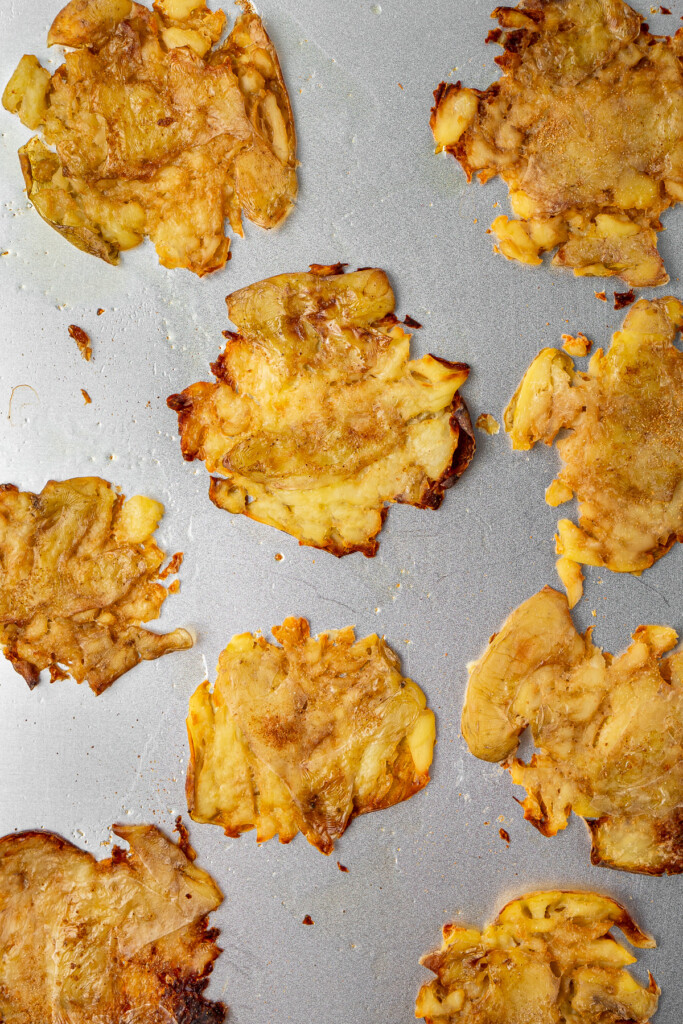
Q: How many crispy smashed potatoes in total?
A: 9